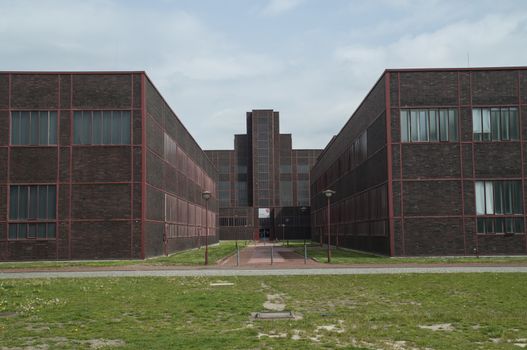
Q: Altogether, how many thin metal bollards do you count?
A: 3